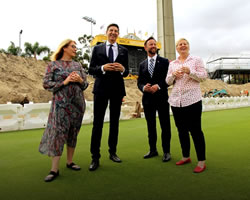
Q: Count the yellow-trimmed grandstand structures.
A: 1